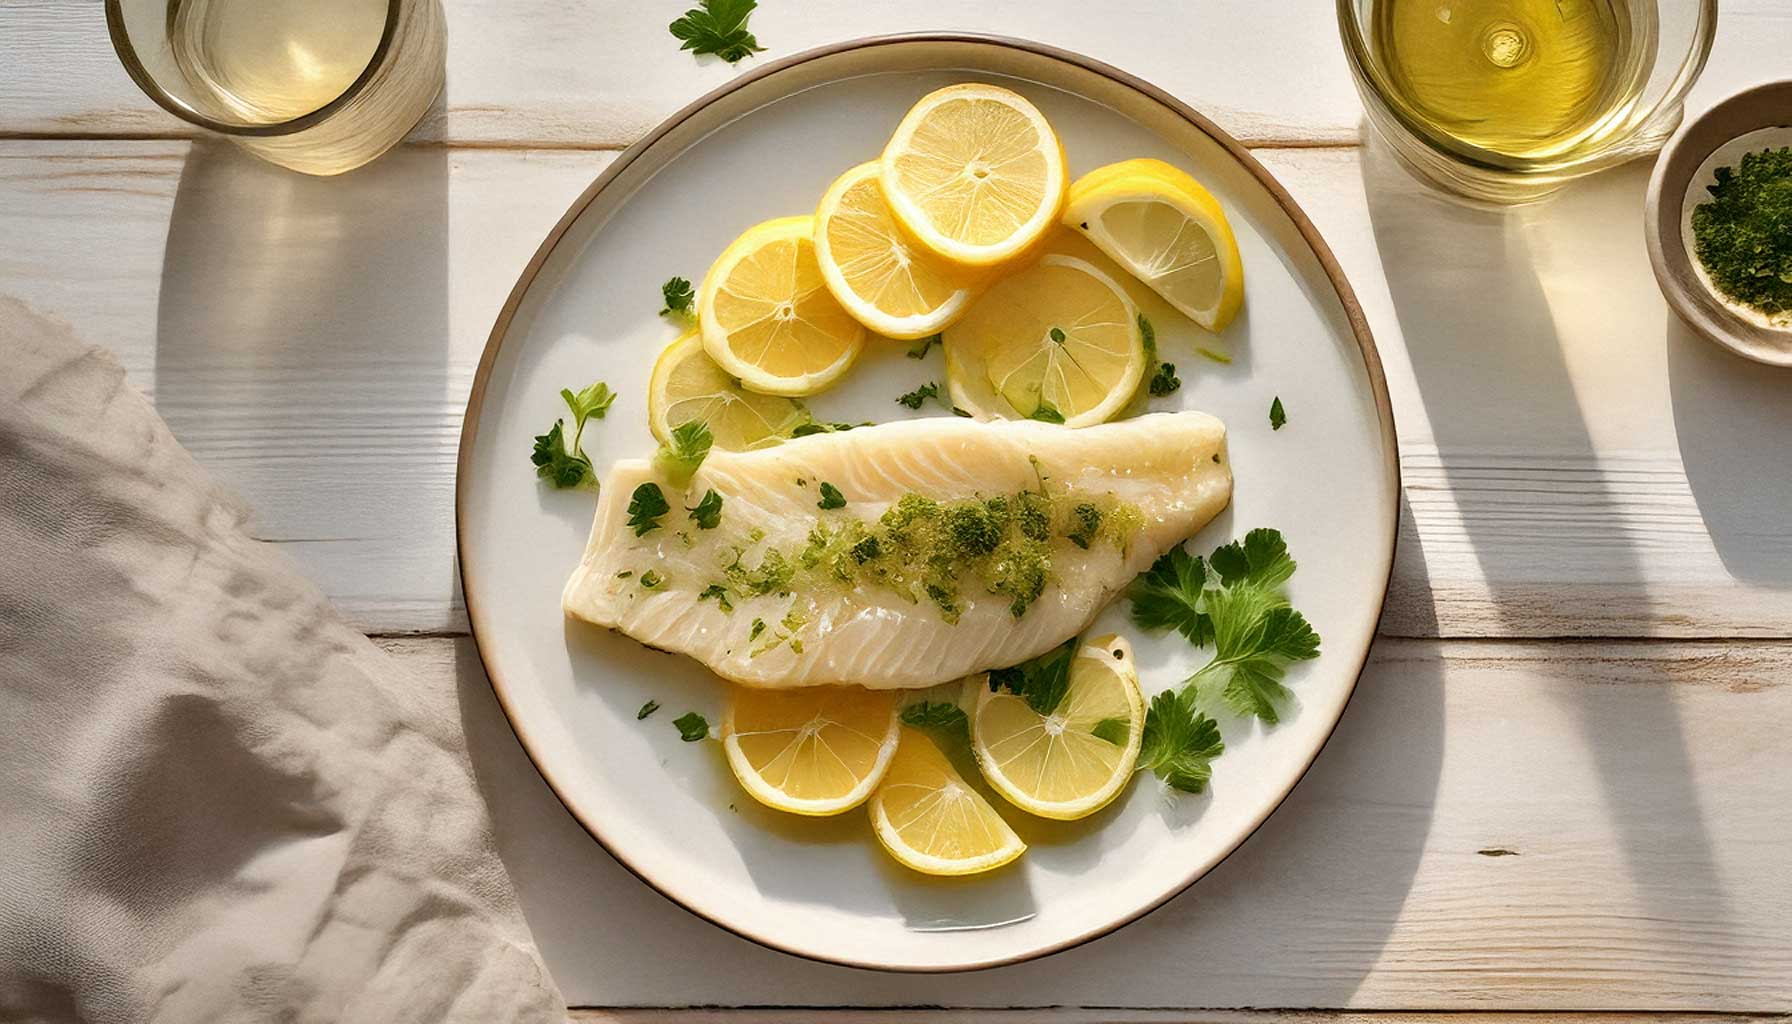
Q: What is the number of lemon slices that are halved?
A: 2